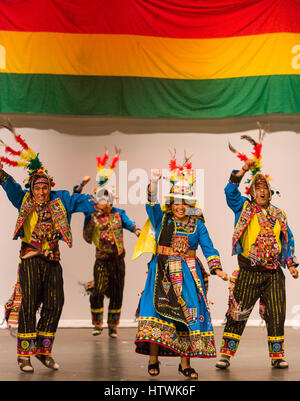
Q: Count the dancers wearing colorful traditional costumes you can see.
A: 4